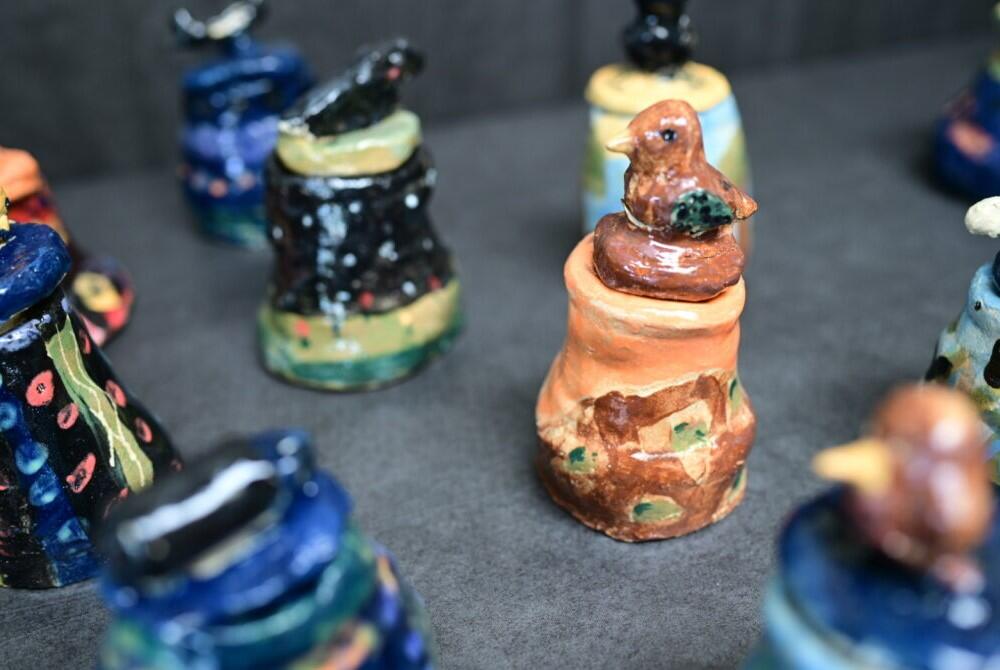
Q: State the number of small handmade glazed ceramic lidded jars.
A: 10